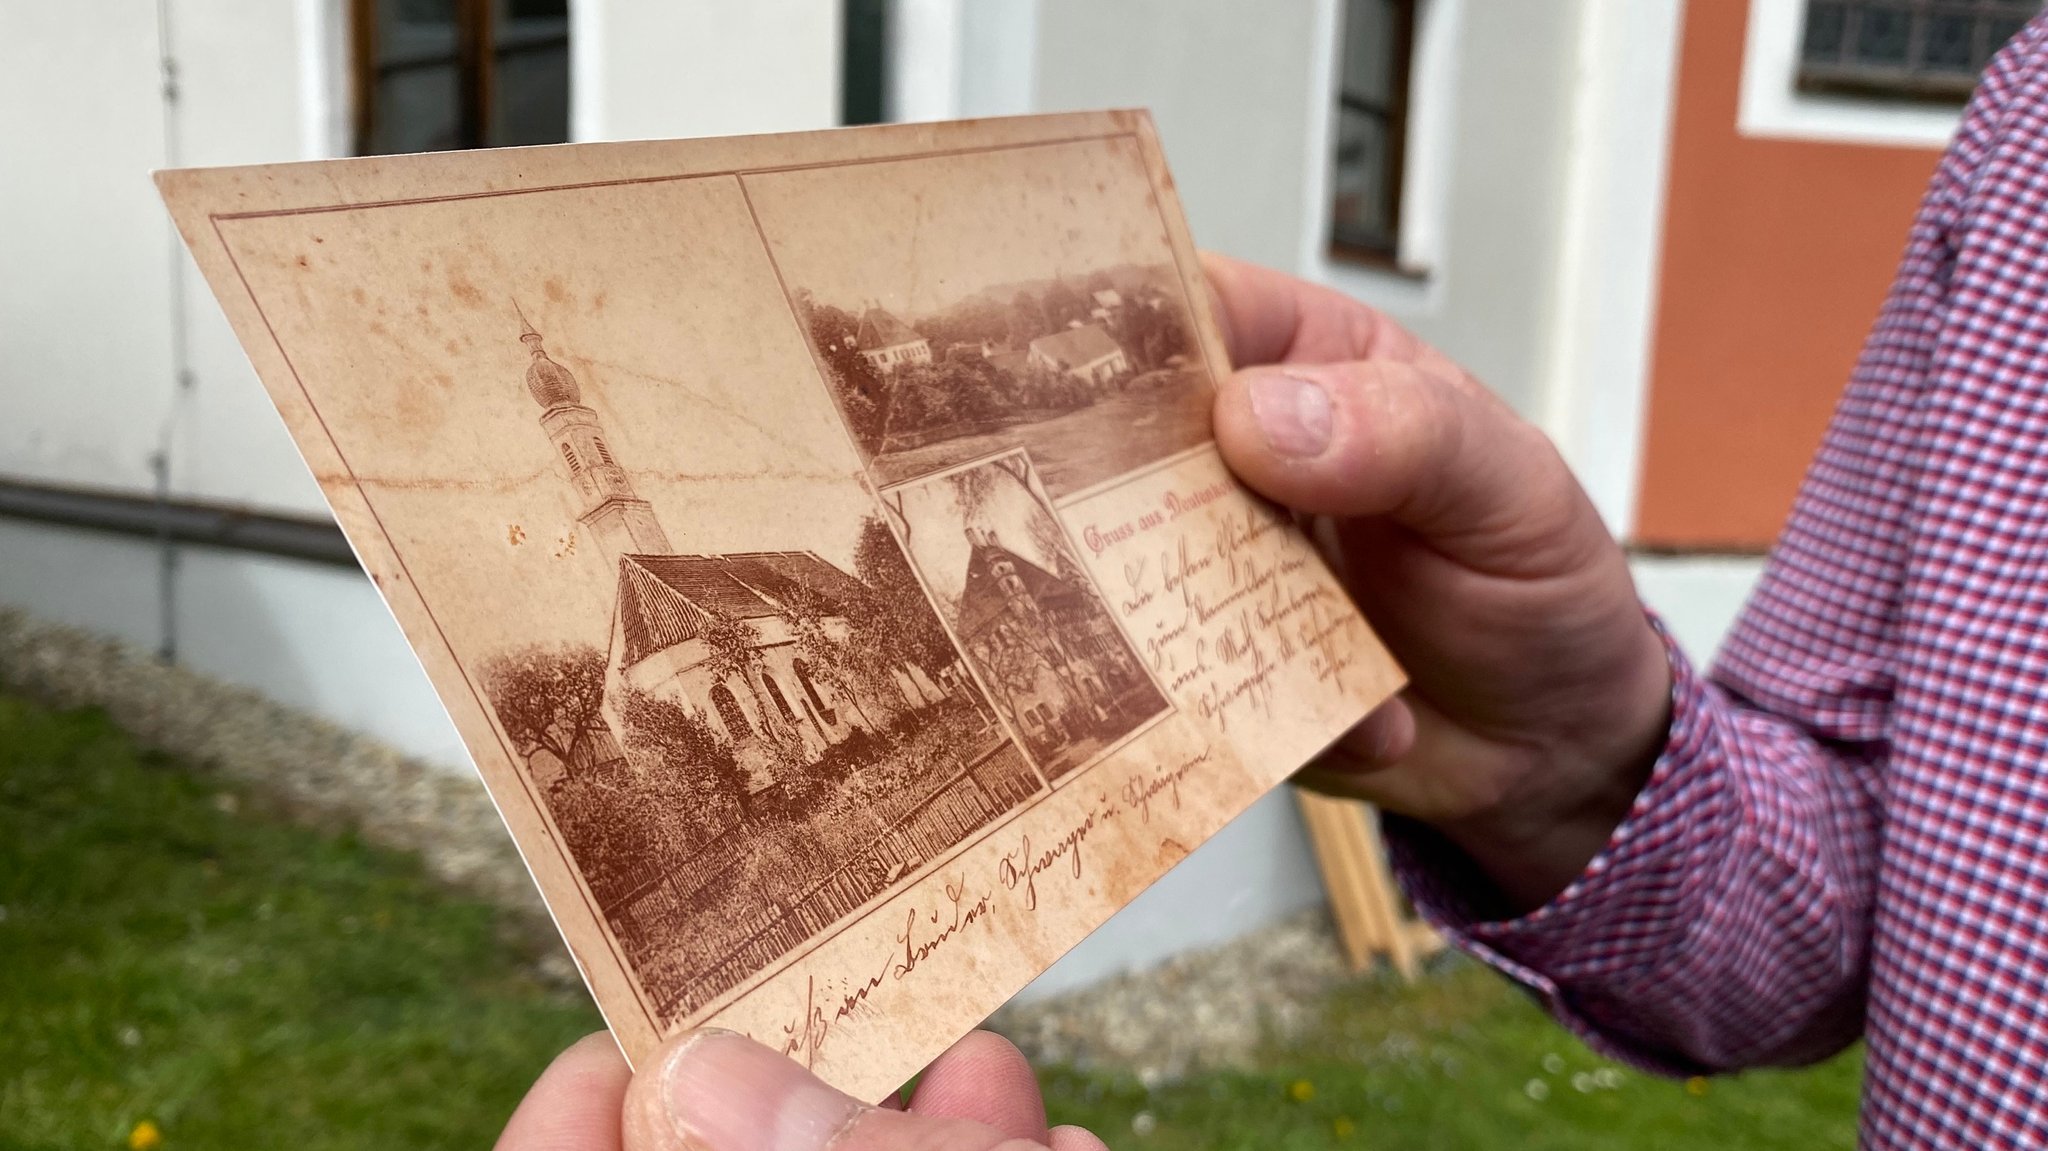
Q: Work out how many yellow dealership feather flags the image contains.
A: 0